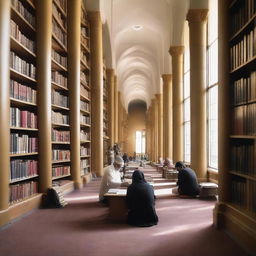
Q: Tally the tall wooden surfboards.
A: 0